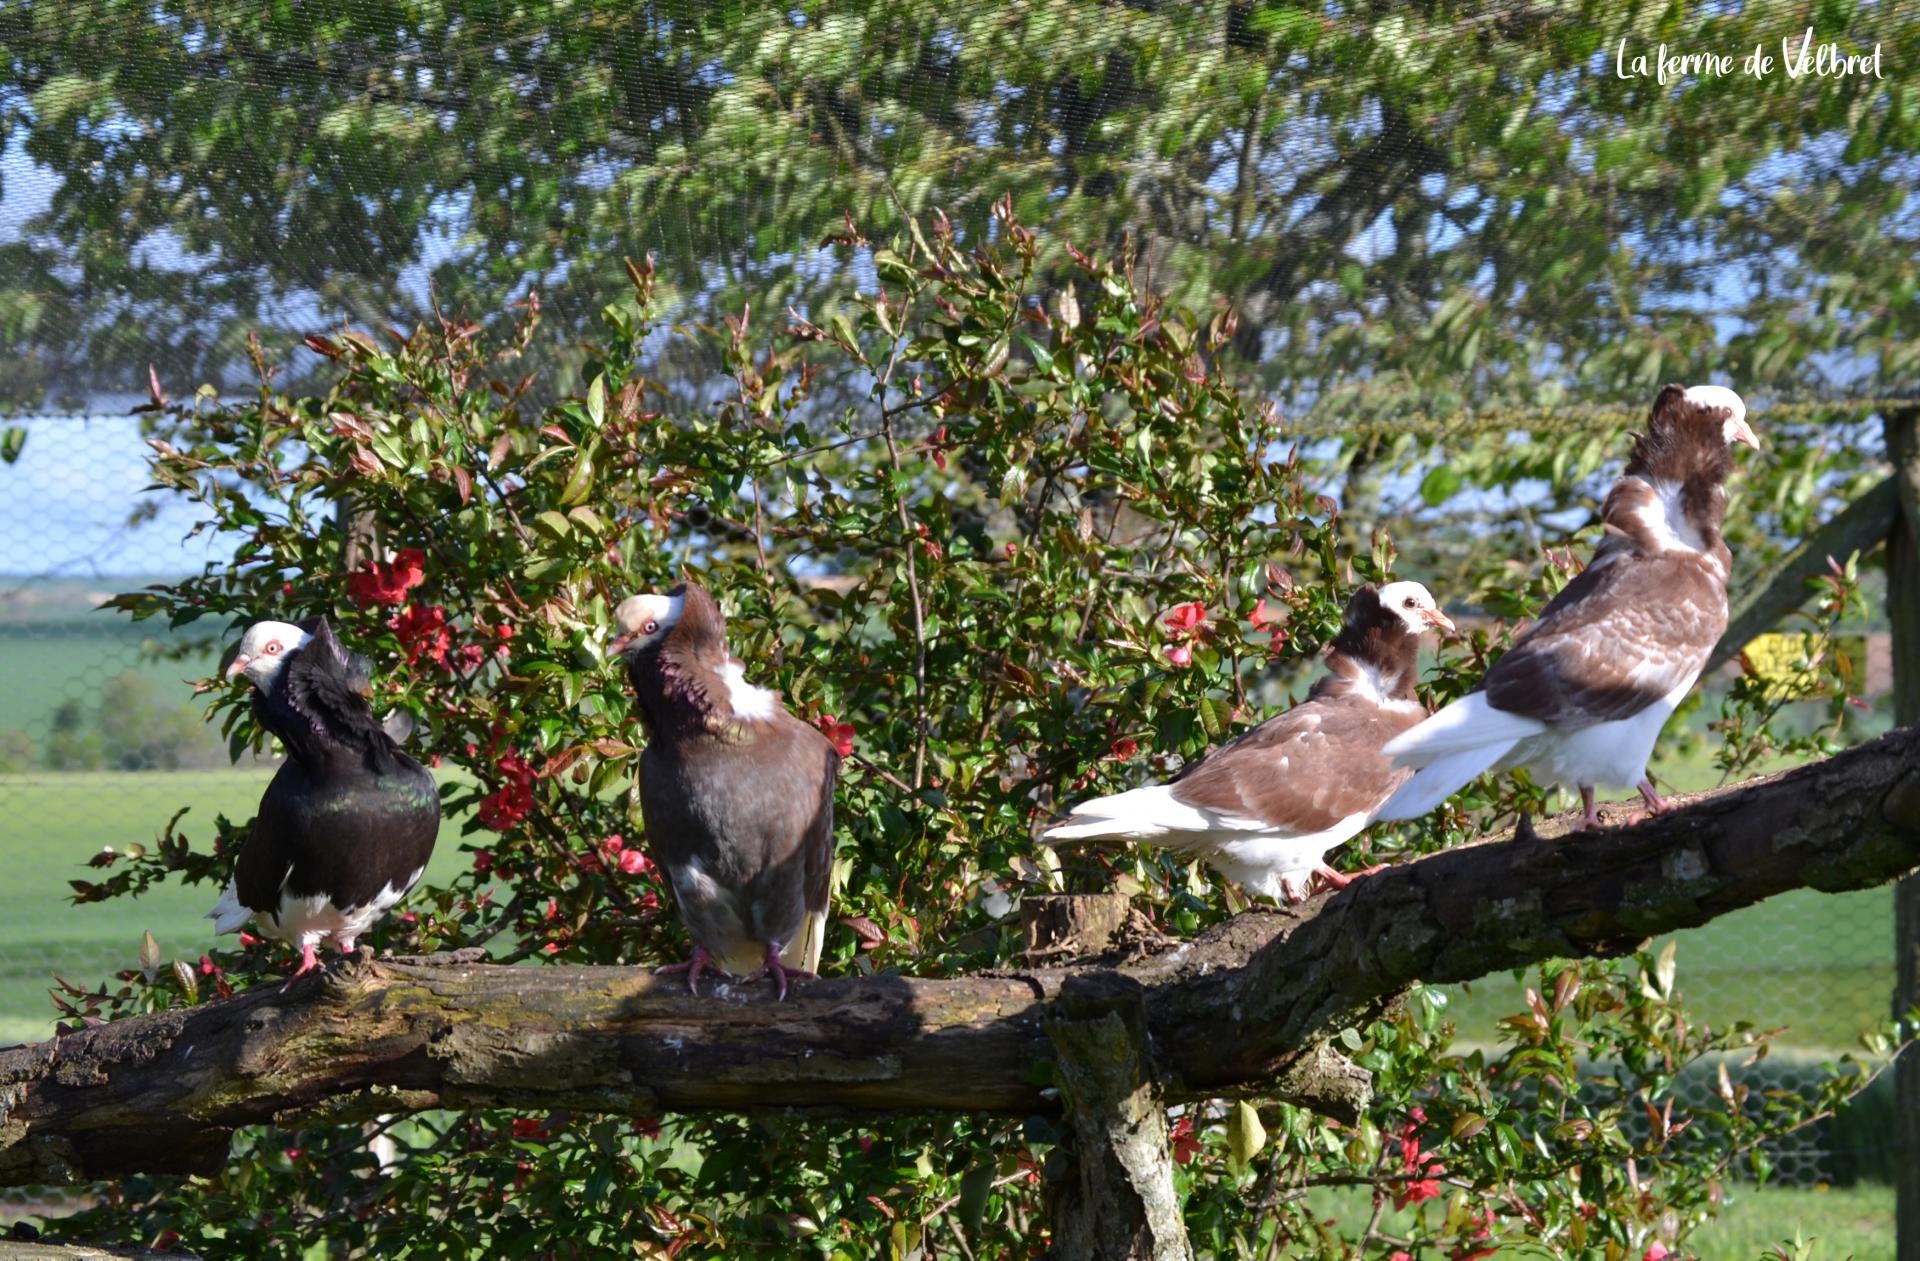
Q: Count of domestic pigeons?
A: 4